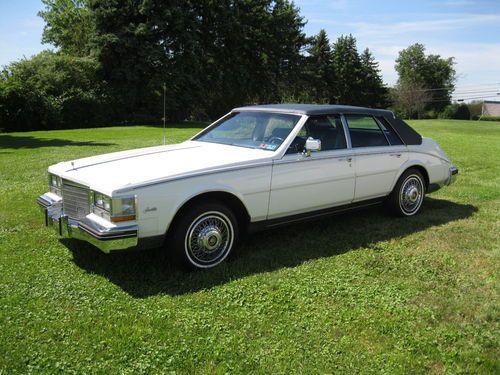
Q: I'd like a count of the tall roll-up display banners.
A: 0